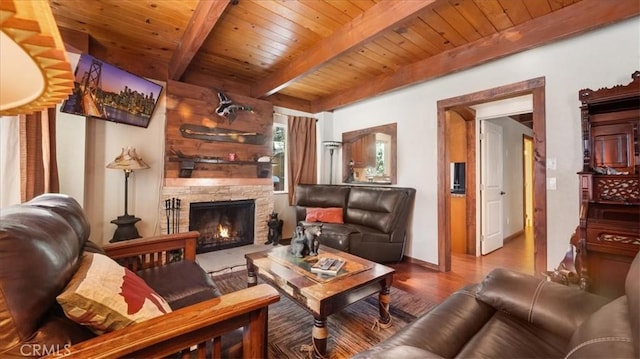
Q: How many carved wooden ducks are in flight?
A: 1